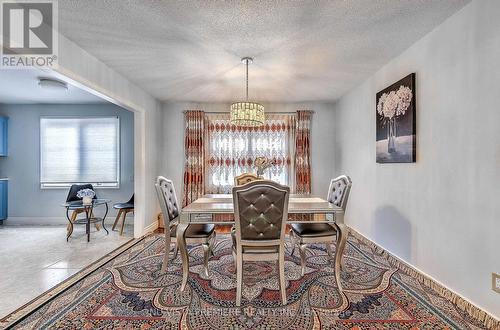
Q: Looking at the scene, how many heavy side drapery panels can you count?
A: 2